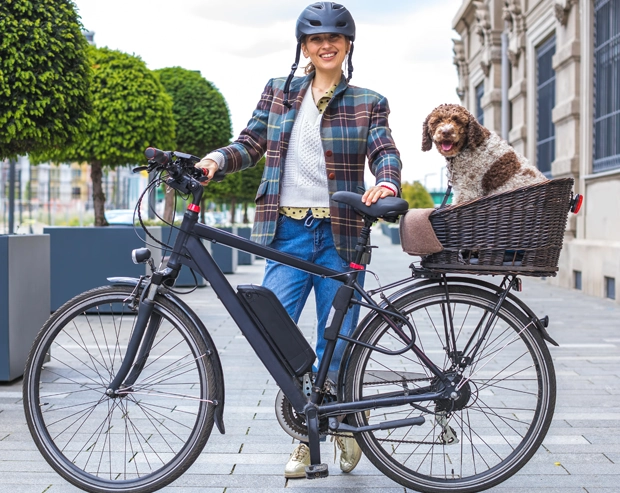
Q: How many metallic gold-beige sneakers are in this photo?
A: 2